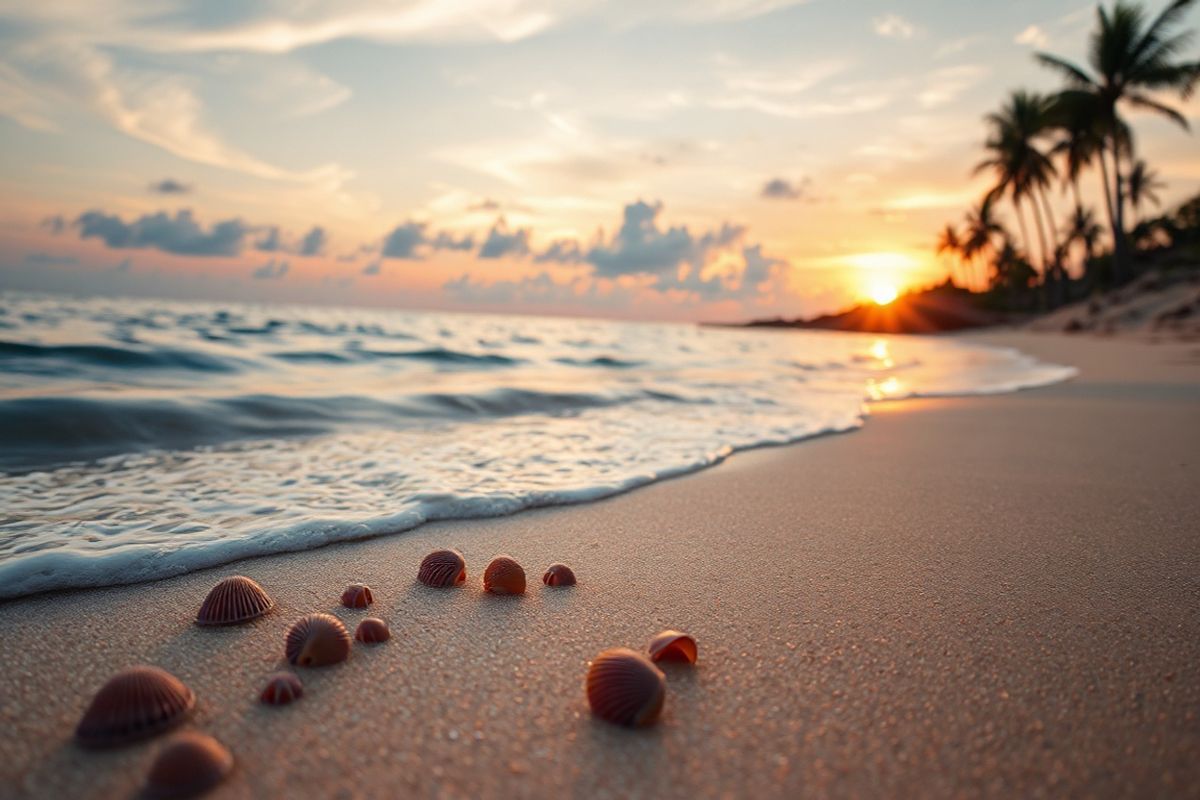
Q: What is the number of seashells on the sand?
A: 12